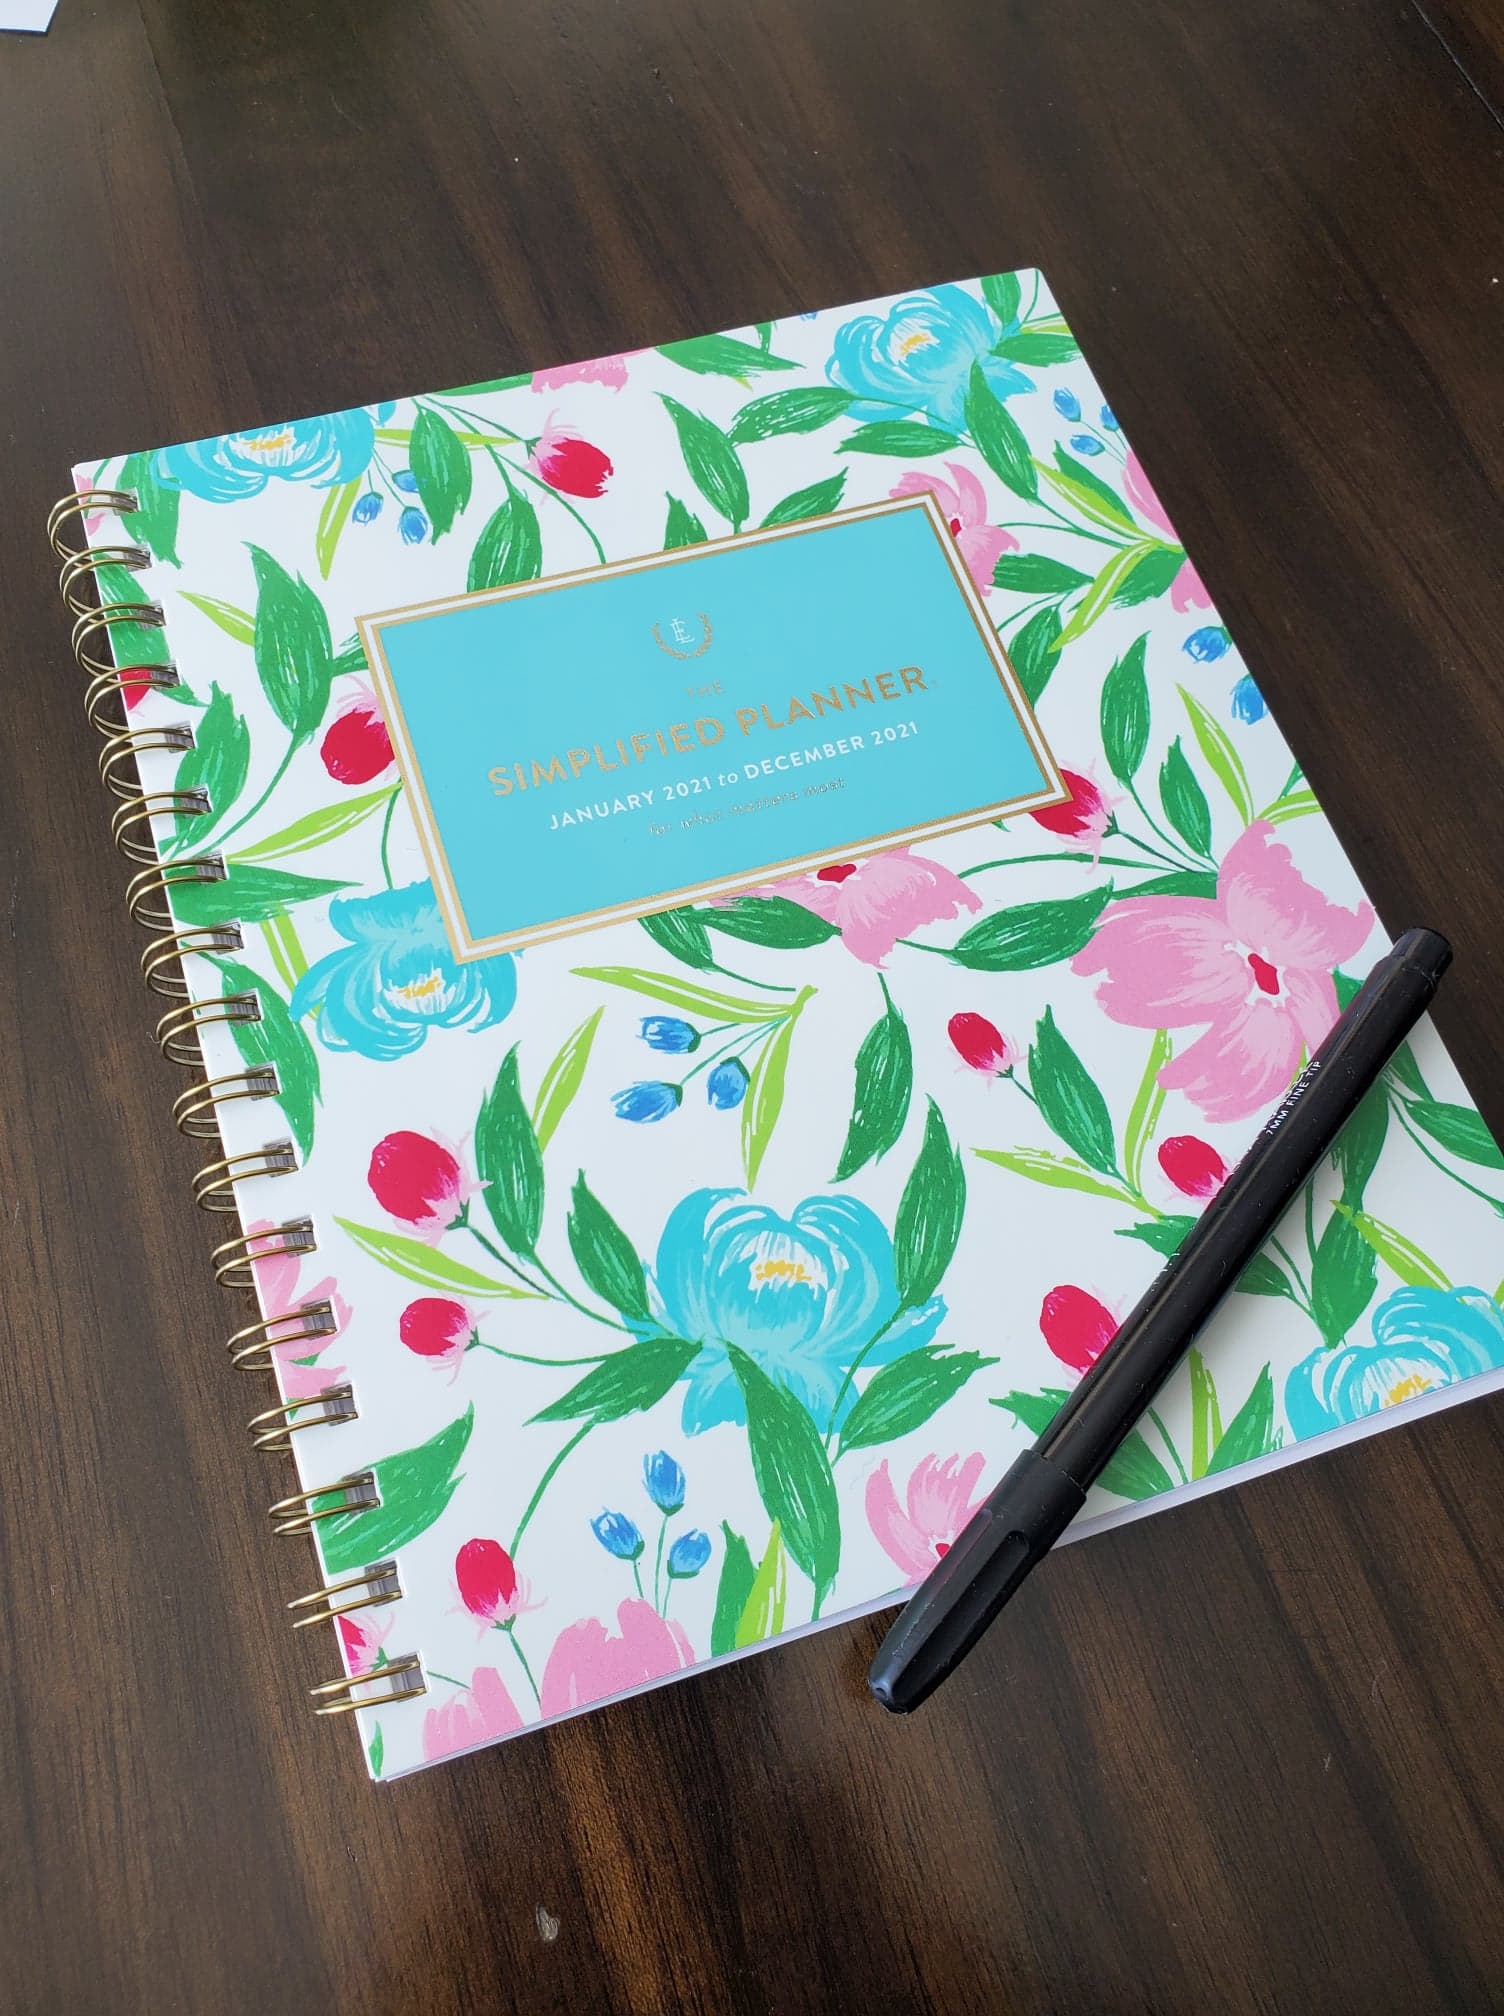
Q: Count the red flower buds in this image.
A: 11